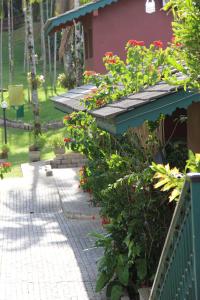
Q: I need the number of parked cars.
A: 0